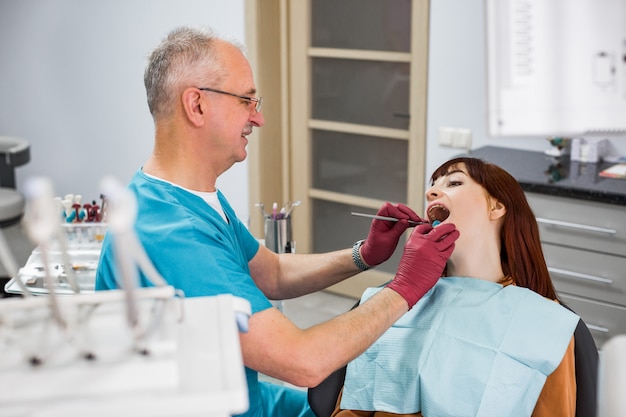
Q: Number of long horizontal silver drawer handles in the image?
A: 3